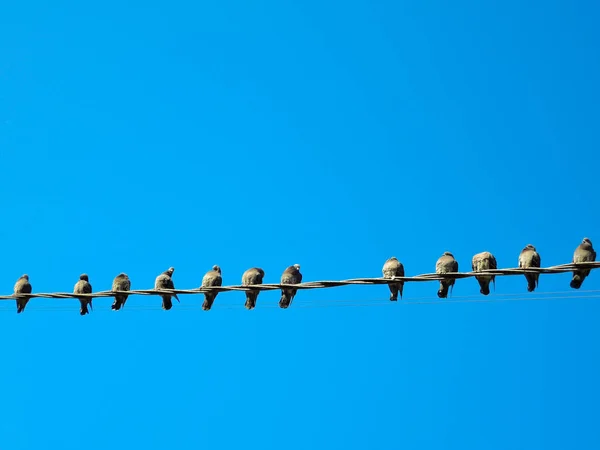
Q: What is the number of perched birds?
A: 12